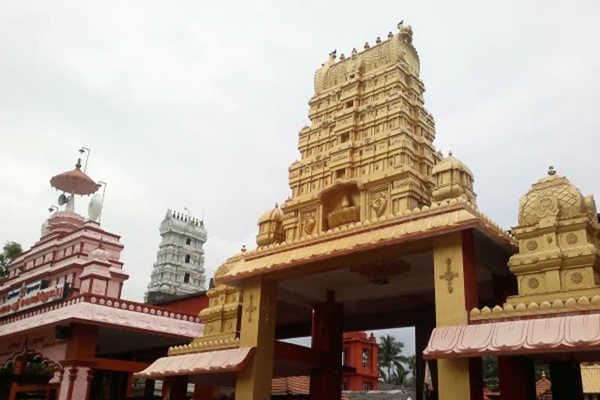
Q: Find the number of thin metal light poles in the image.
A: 3